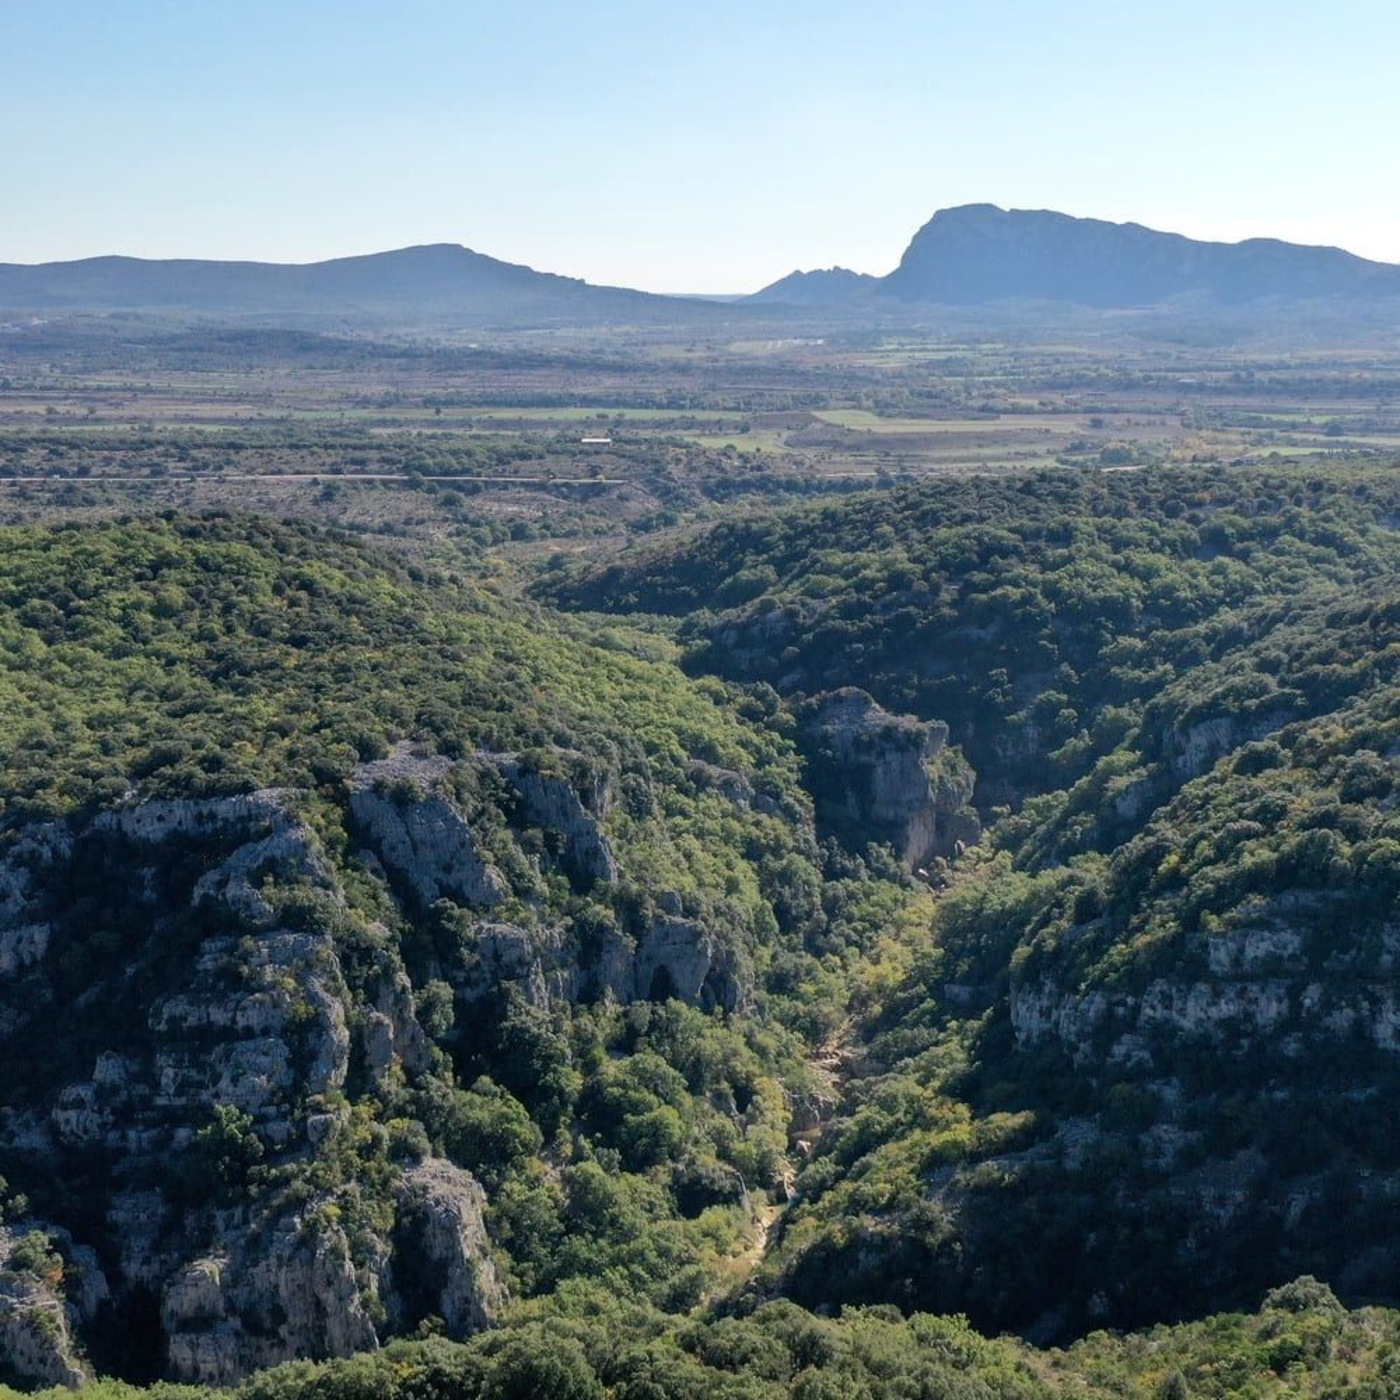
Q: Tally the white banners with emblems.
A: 0